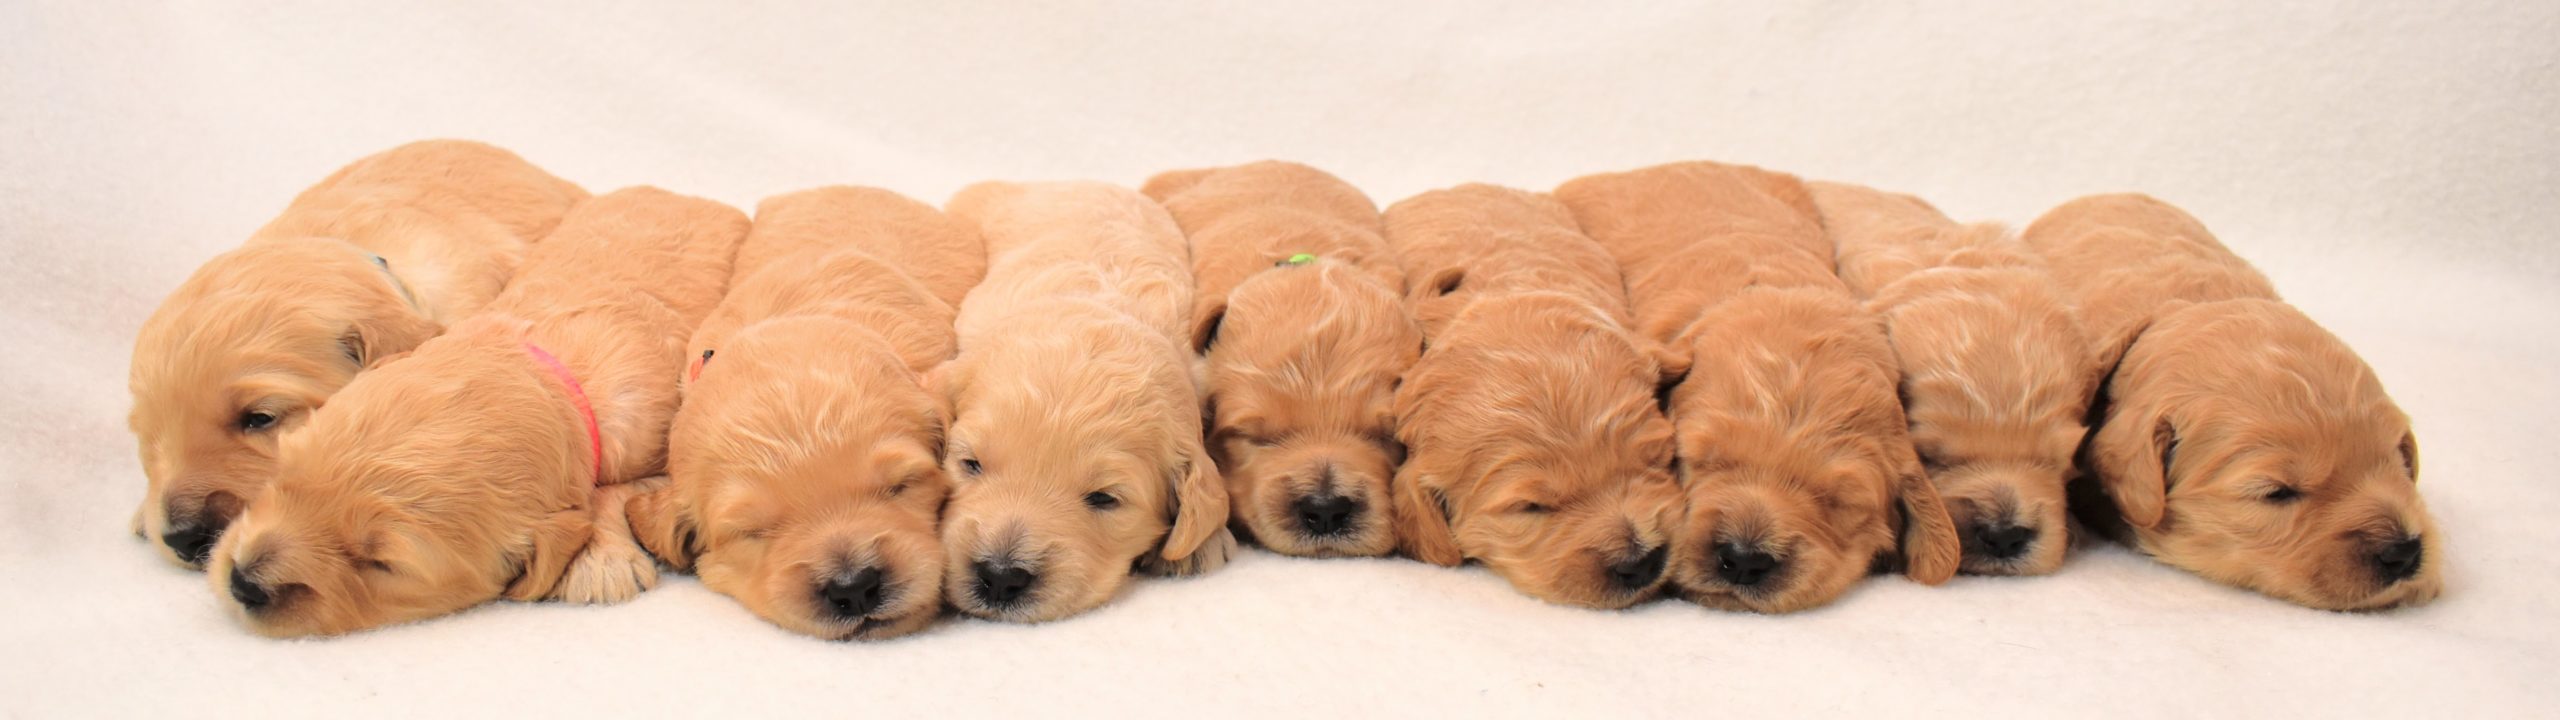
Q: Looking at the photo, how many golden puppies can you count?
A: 9